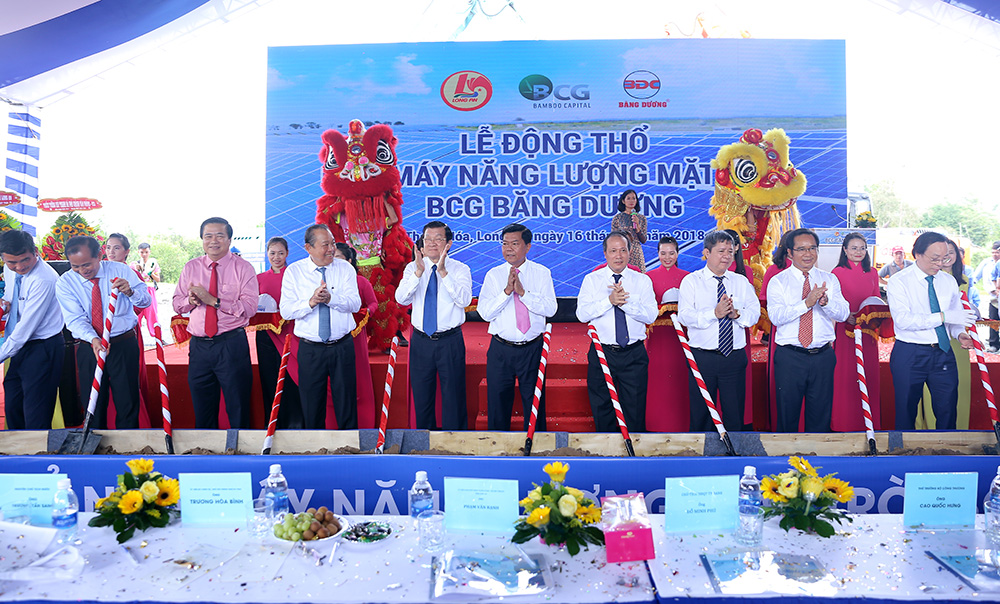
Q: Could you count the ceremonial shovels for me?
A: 9